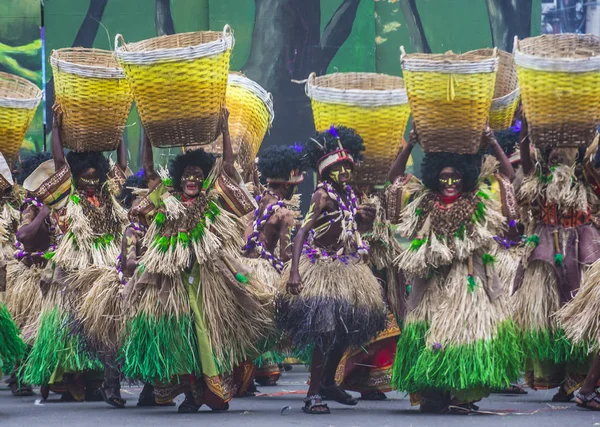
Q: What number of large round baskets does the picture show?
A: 8